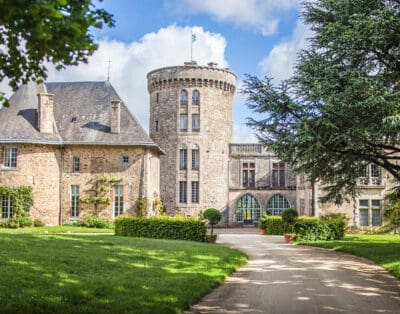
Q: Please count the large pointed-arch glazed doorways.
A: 2